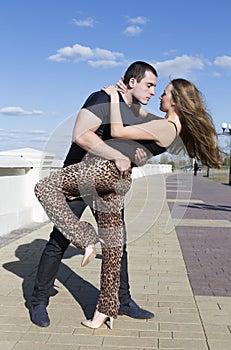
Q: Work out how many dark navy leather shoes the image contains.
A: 2